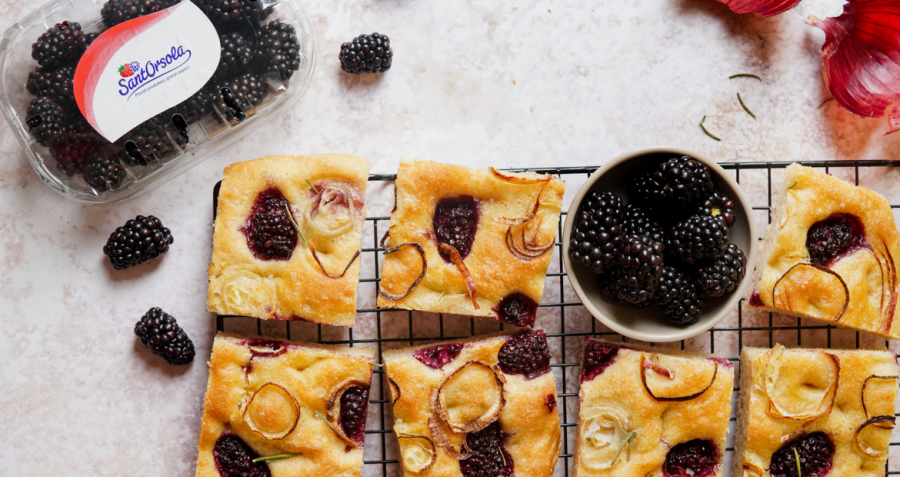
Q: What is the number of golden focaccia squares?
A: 7